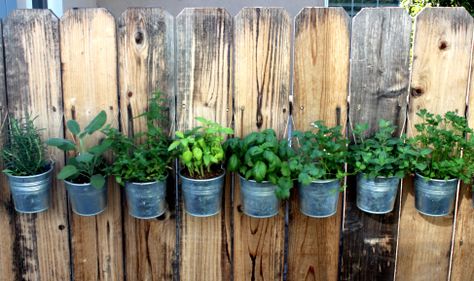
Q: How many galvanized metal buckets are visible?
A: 8